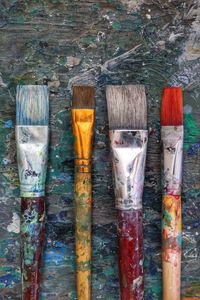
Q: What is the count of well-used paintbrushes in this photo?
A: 4